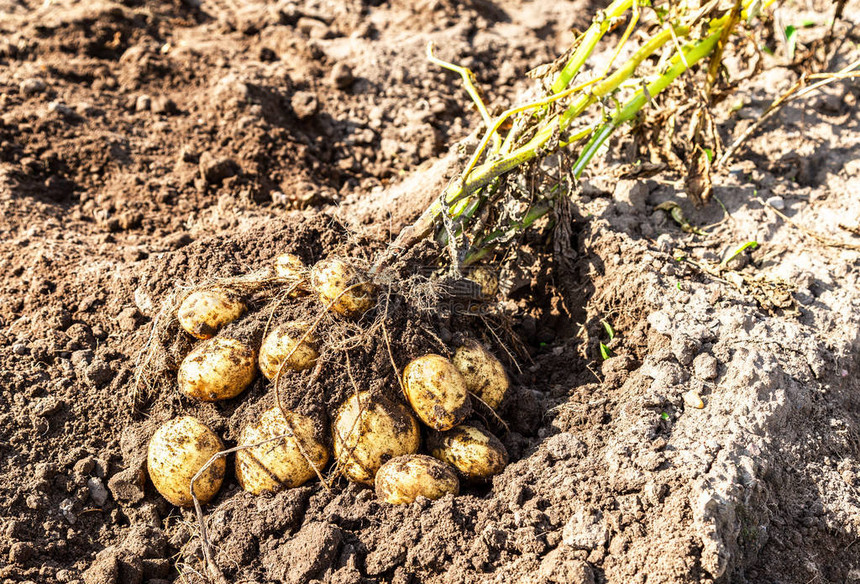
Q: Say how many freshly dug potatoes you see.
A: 13